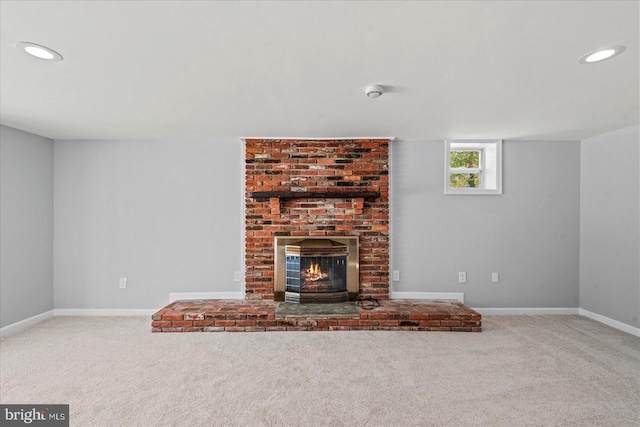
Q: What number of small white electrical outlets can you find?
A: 5